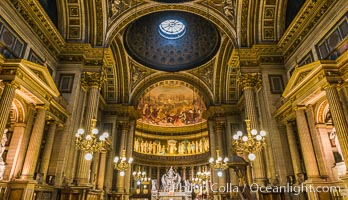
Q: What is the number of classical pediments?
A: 2